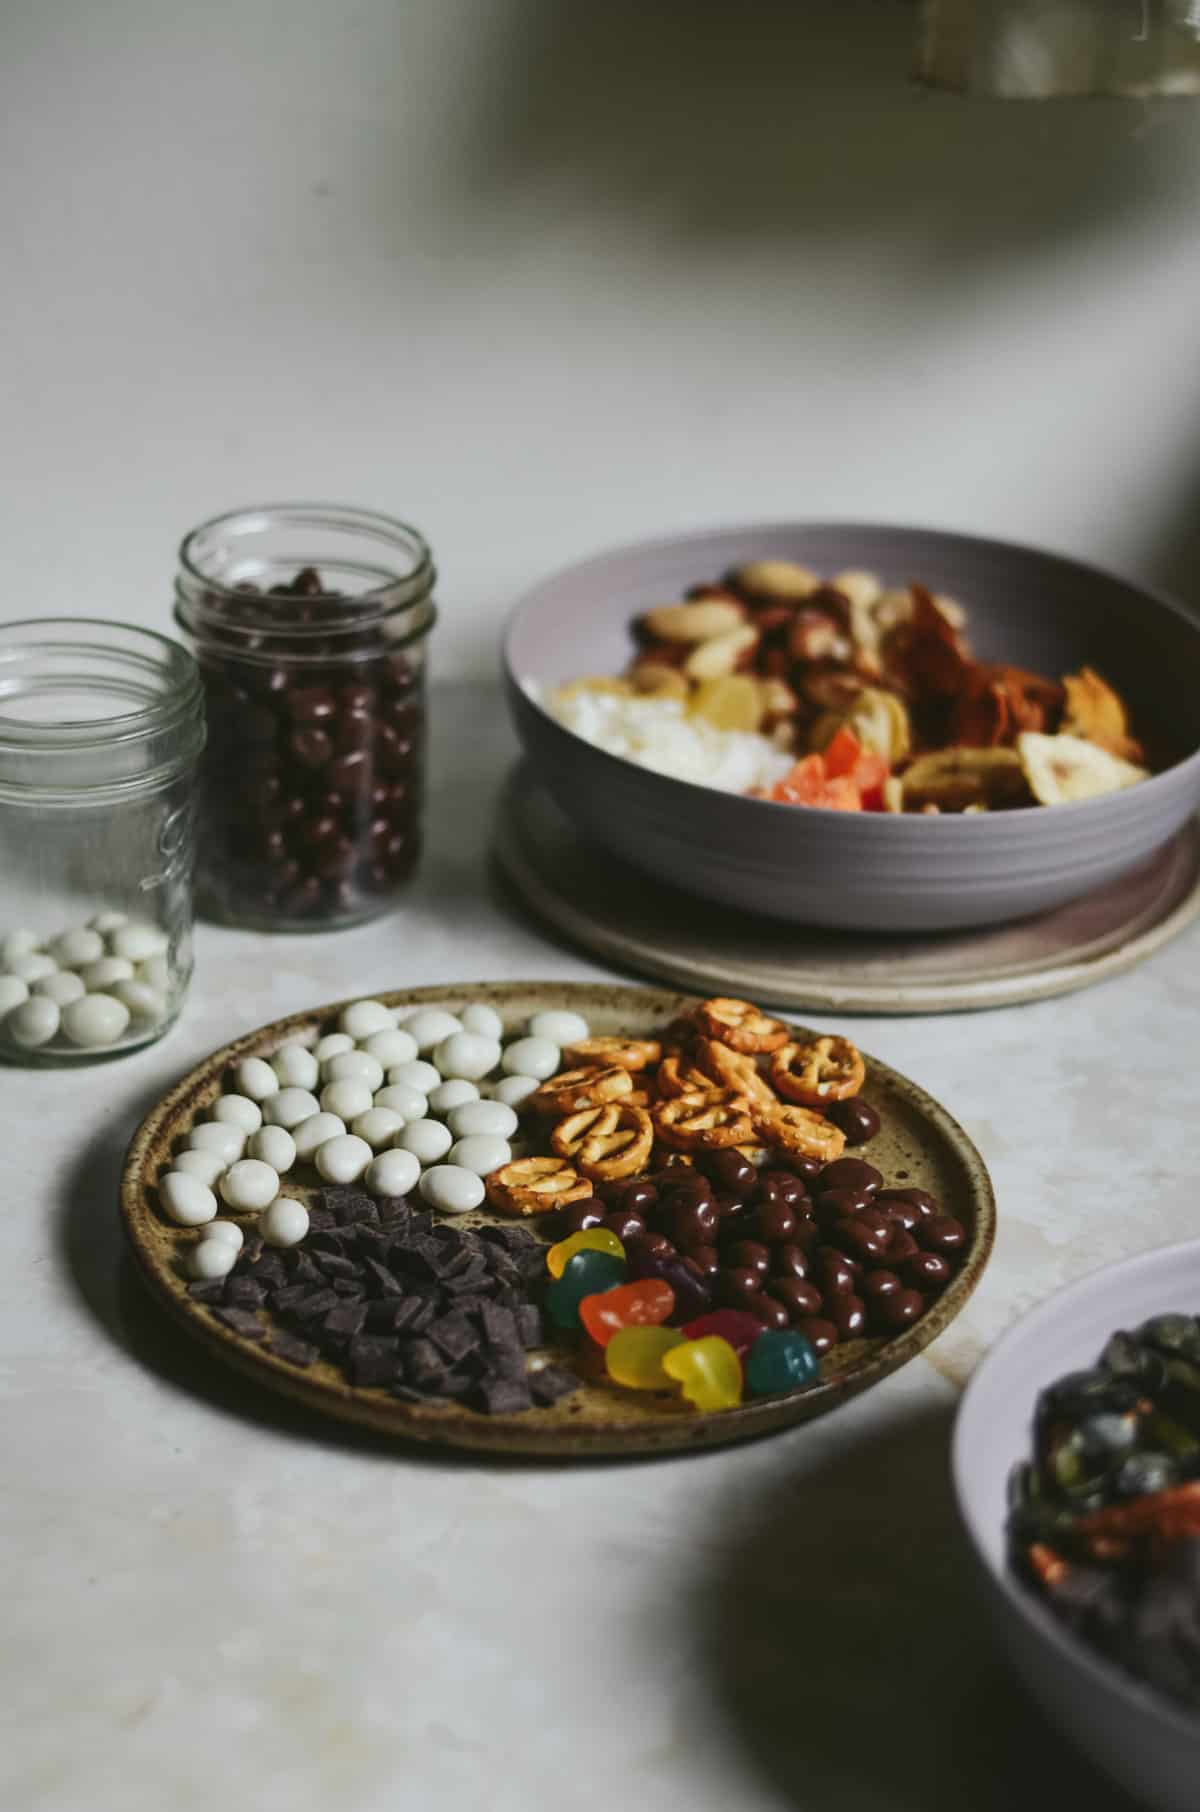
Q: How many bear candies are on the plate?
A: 8